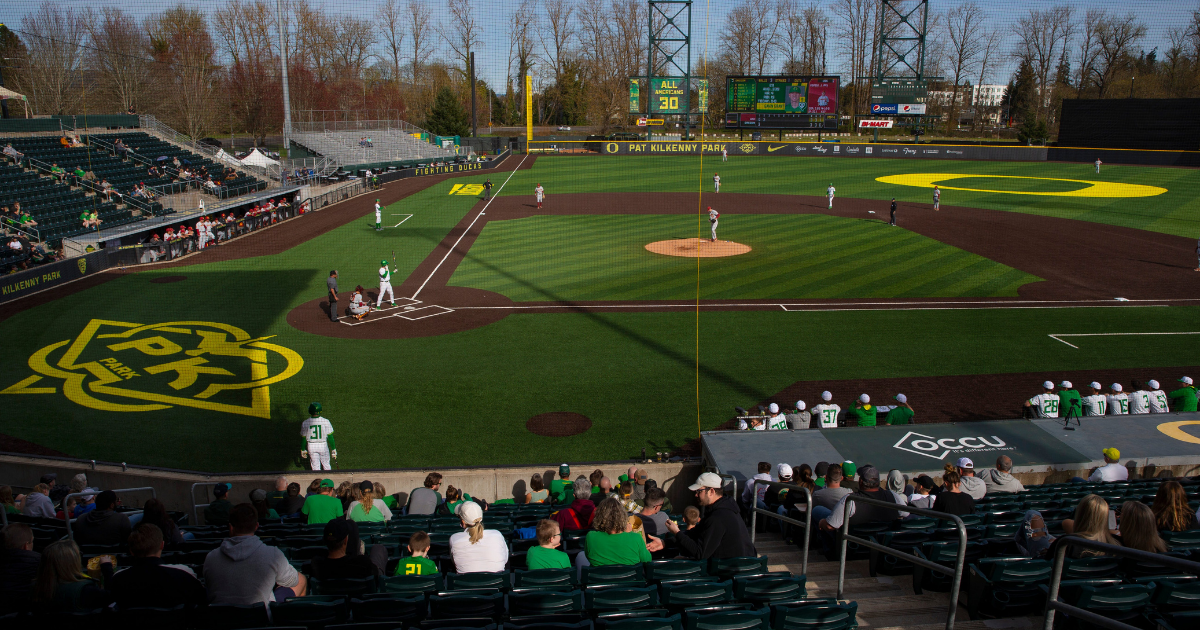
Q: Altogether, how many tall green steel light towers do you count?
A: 2